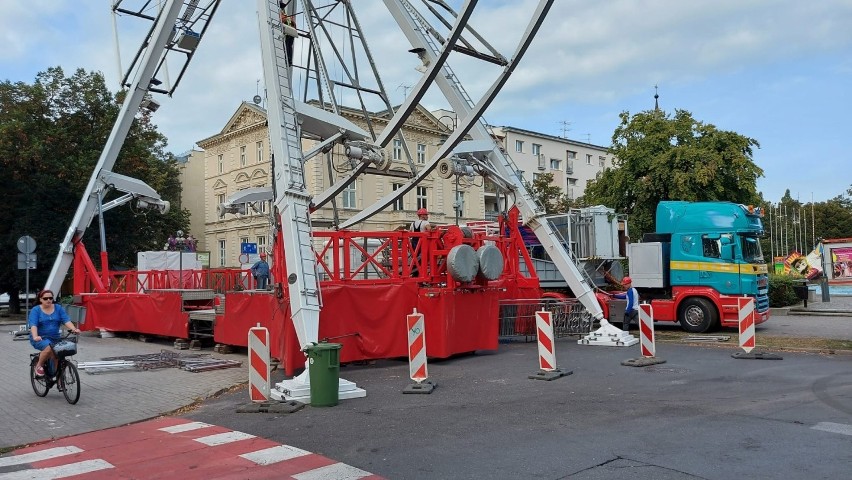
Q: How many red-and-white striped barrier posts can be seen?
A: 5